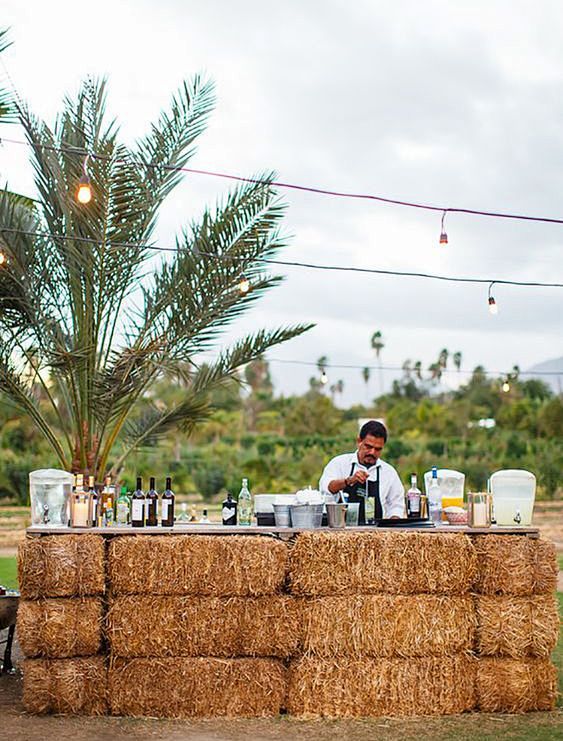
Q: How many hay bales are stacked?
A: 12